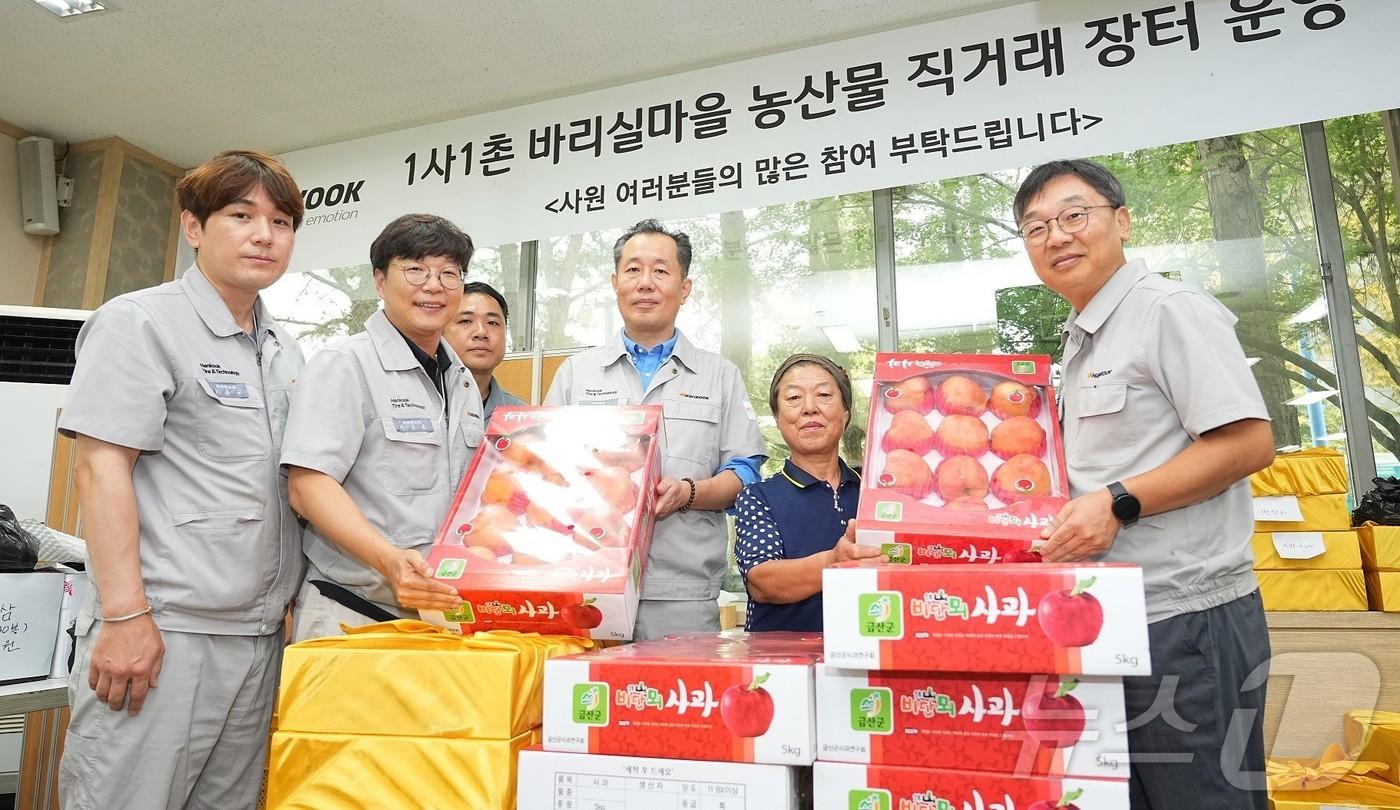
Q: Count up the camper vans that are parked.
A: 0